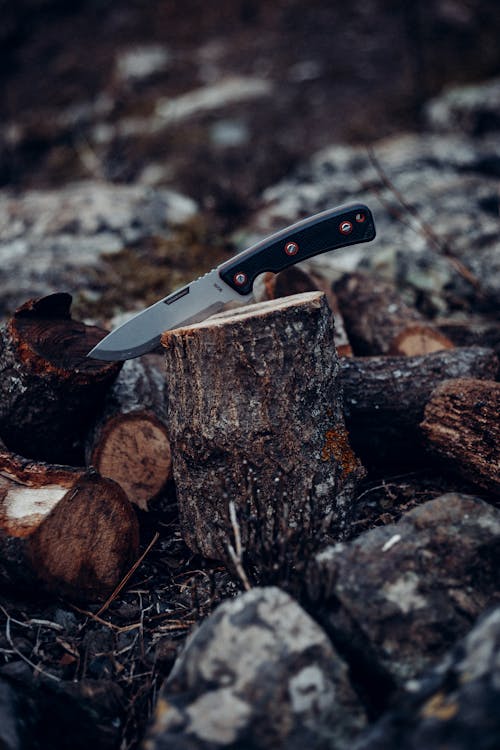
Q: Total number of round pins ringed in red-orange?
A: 3